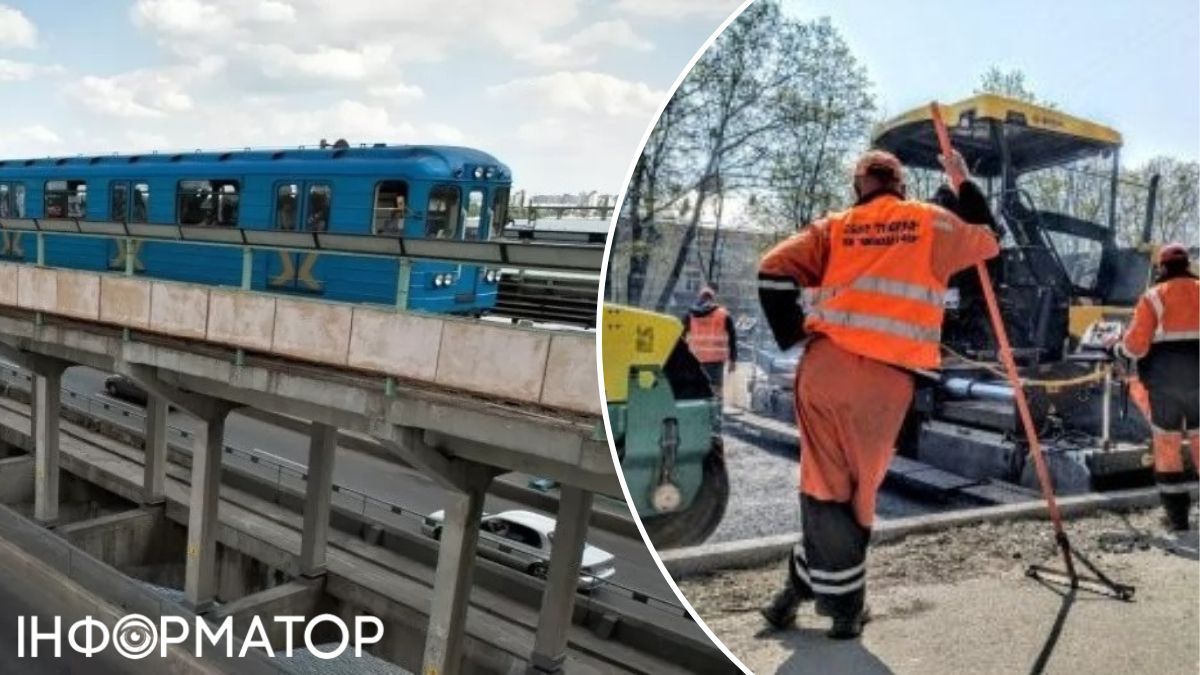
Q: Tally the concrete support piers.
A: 6